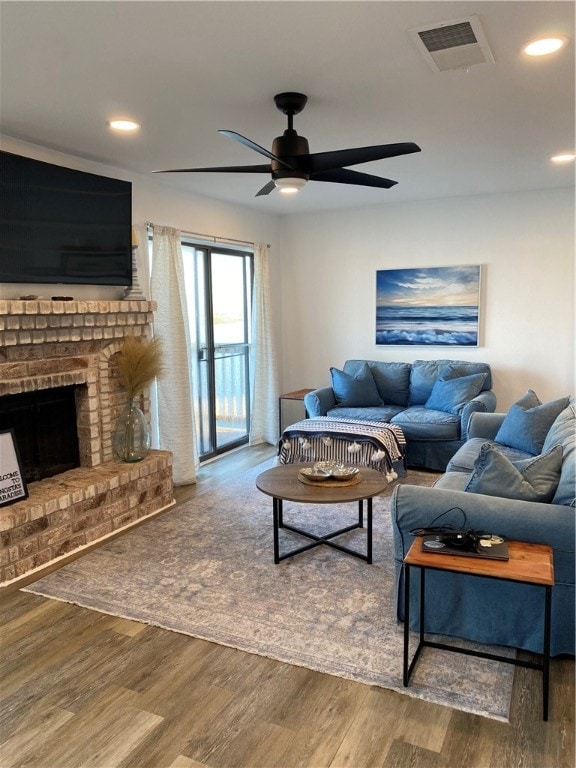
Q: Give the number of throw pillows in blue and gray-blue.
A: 4